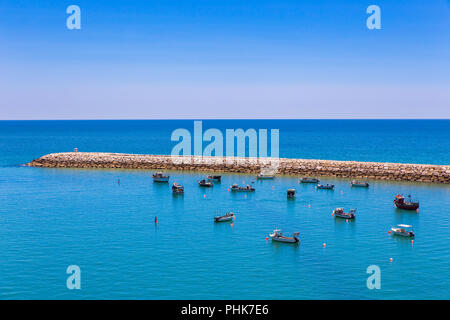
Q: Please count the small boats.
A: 15